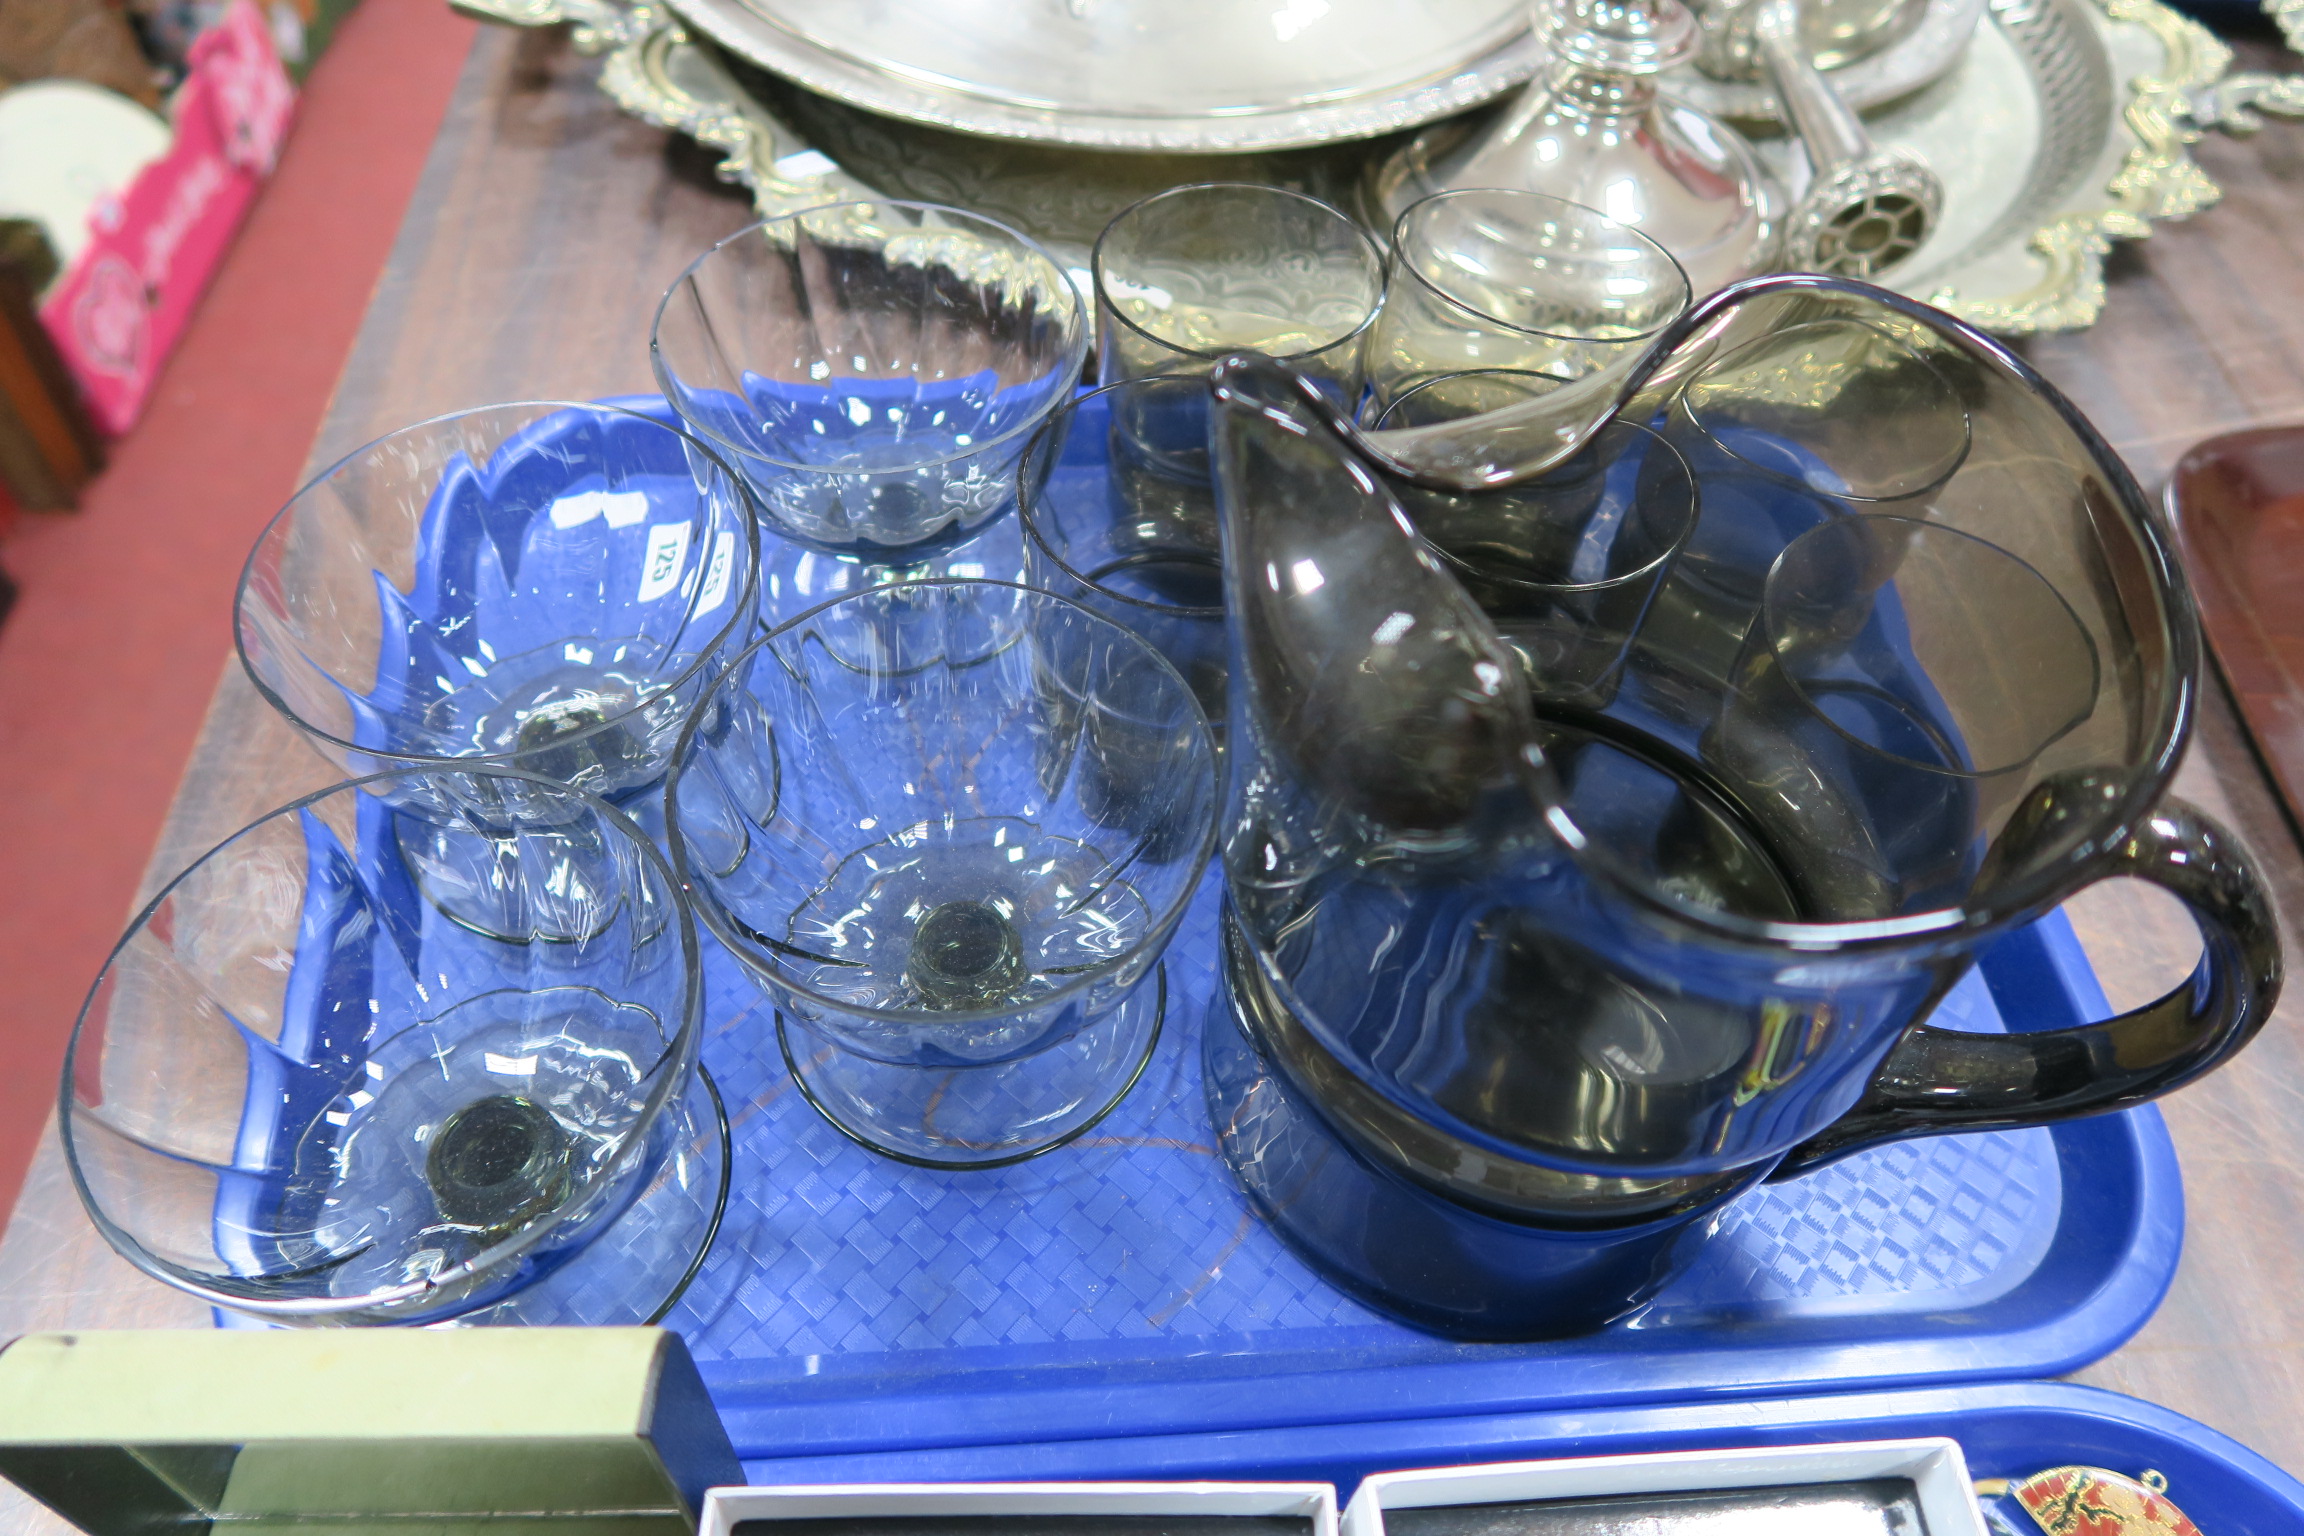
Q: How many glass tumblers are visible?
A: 6